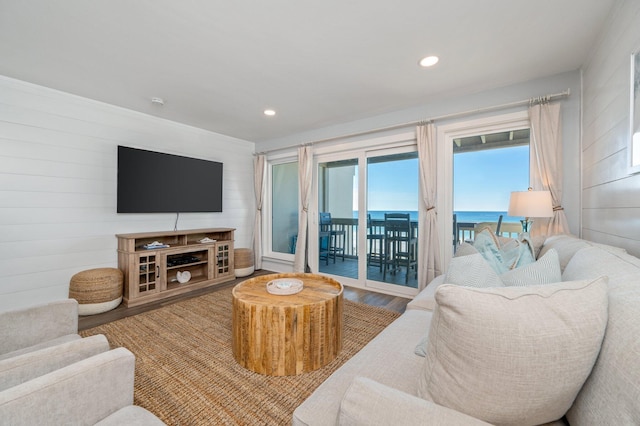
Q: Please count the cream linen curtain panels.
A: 4